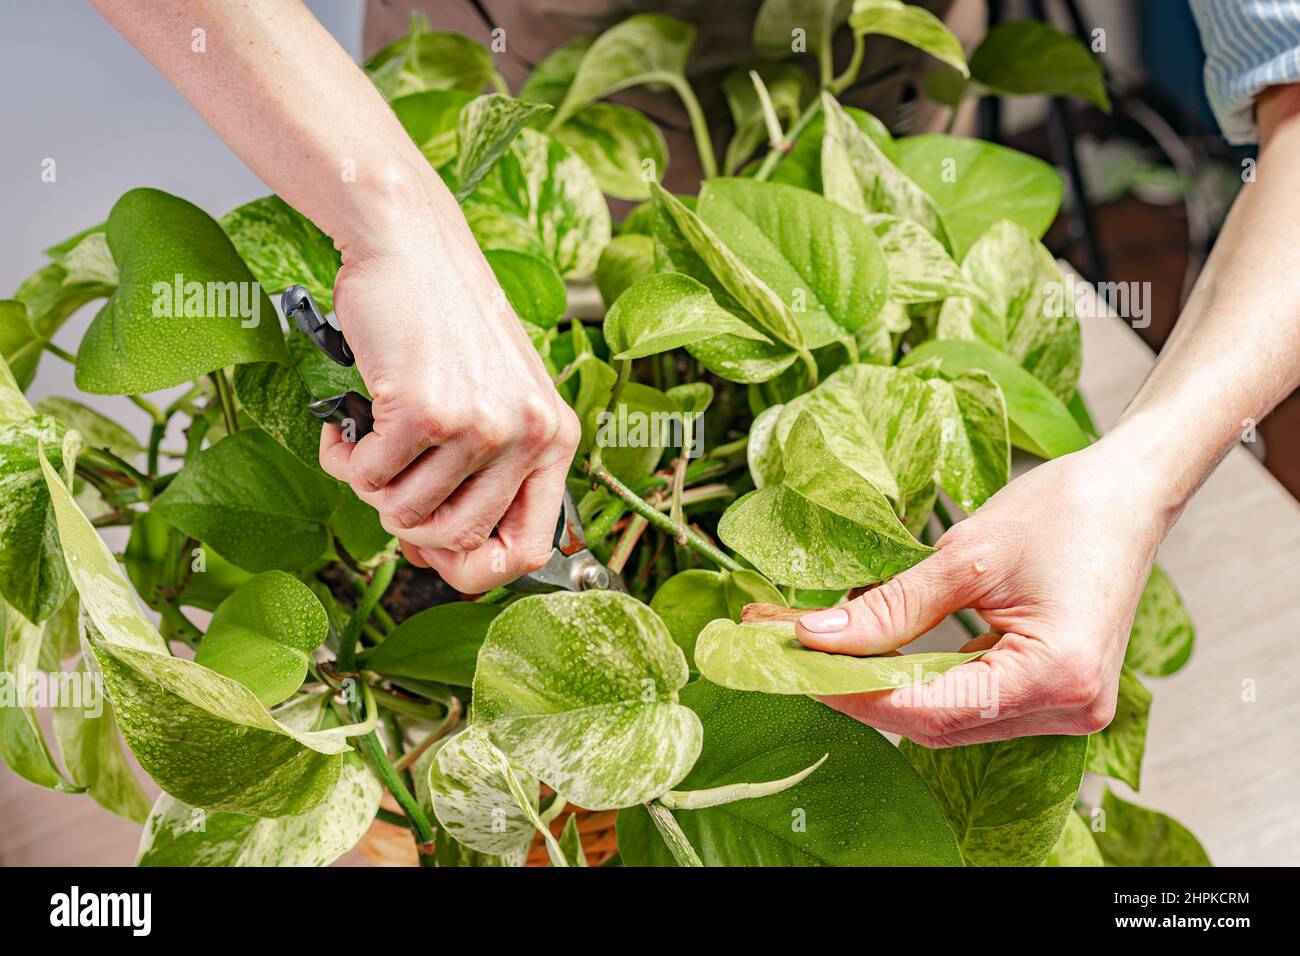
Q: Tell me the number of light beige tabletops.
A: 1